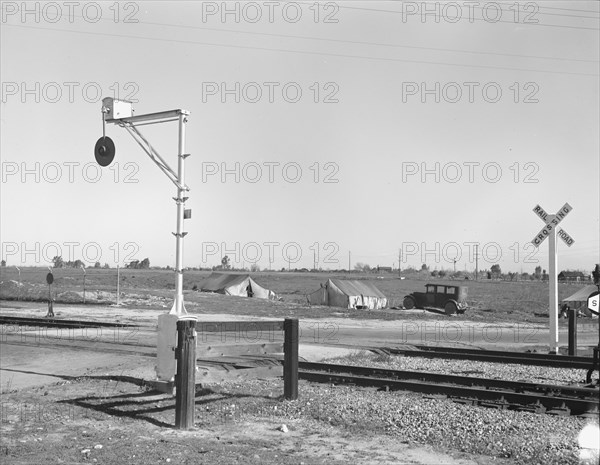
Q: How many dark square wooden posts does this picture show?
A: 3